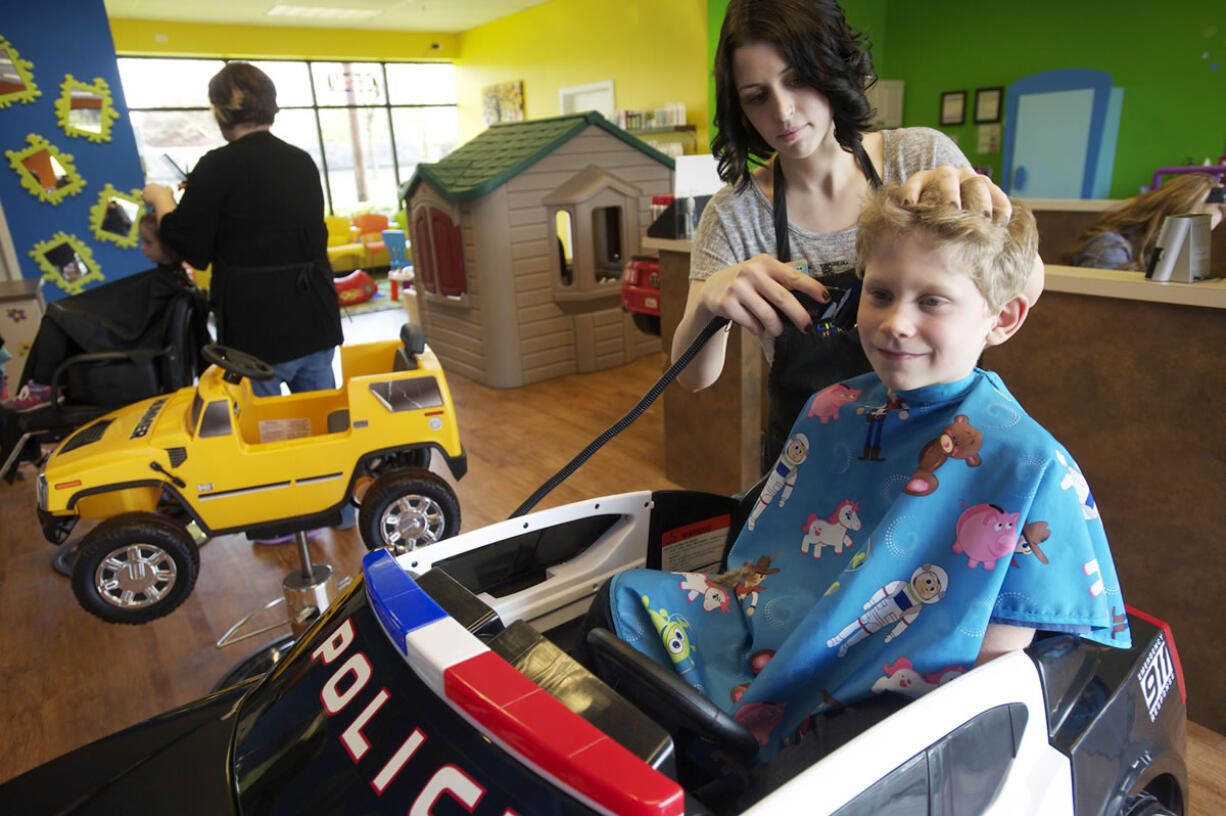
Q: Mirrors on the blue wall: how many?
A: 5